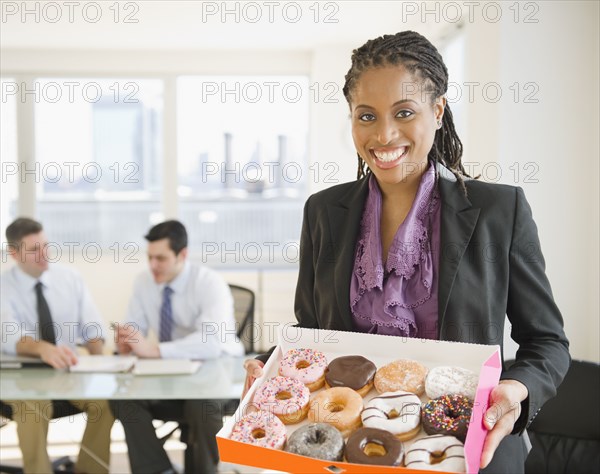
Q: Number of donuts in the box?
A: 12